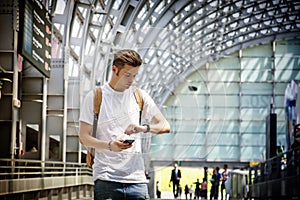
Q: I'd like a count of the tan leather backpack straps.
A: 2